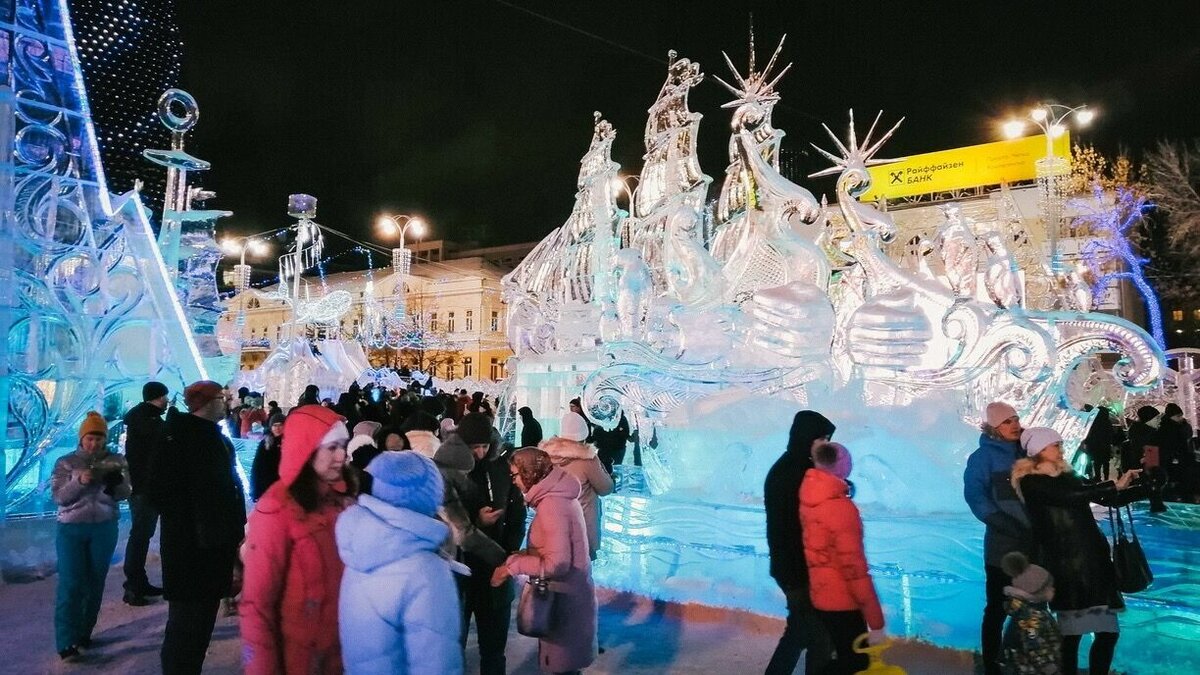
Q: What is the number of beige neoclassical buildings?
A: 1